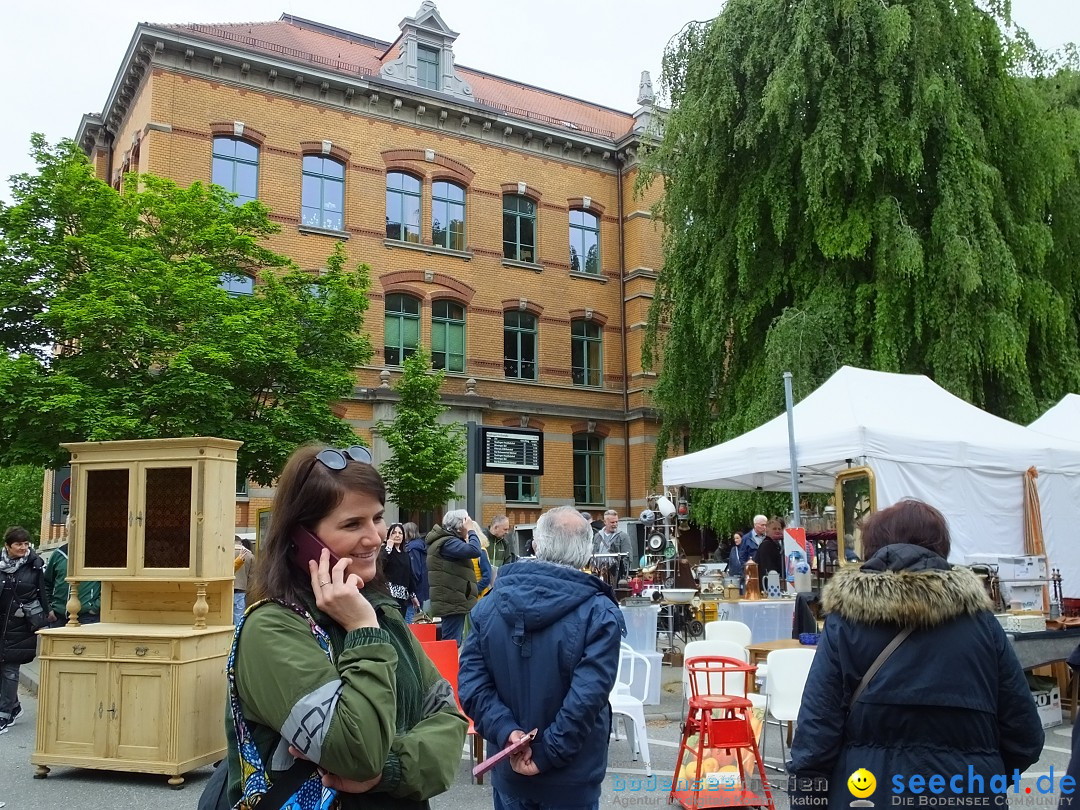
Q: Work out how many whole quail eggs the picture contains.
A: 0